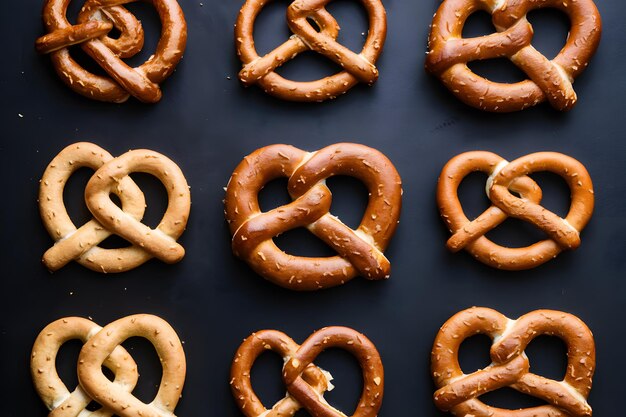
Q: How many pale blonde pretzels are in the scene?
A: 2